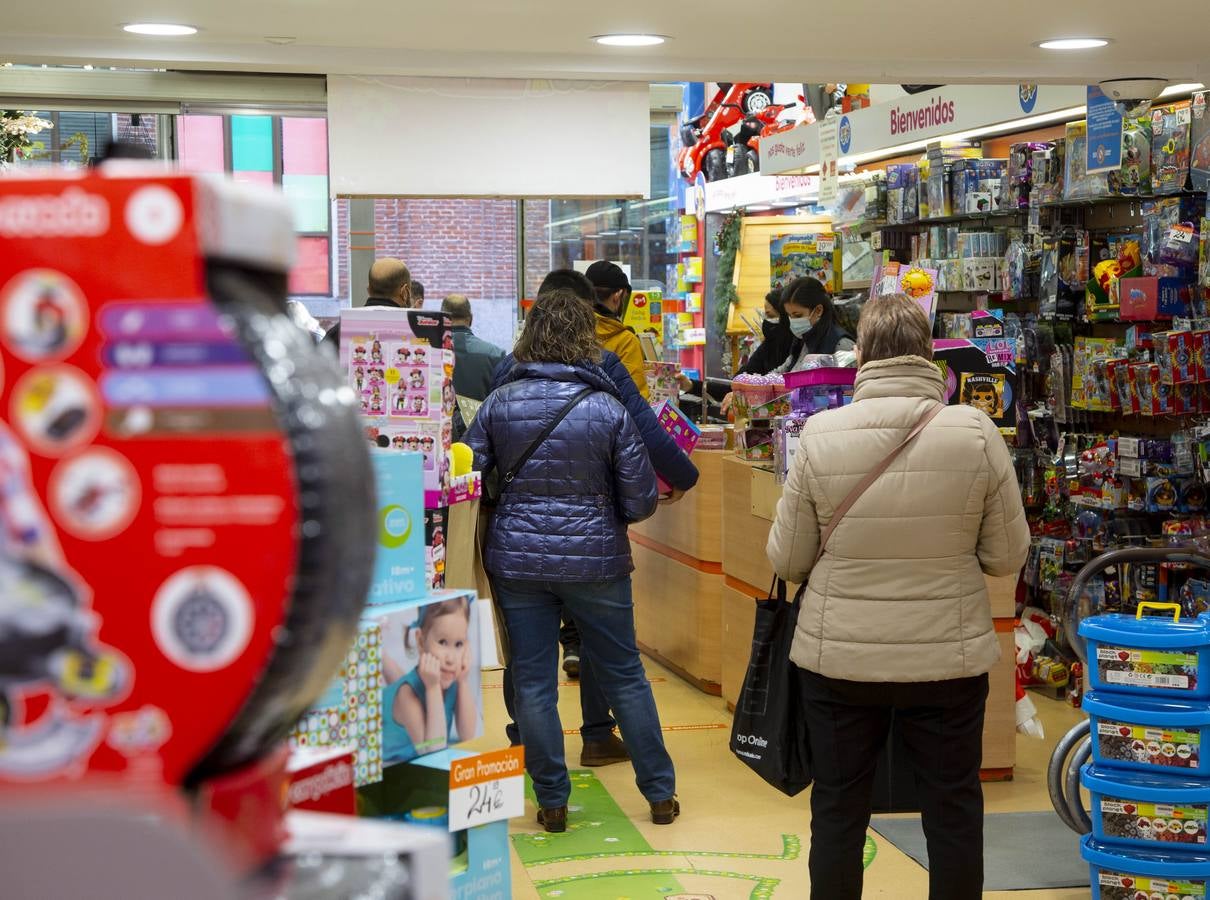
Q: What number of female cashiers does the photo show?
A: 2